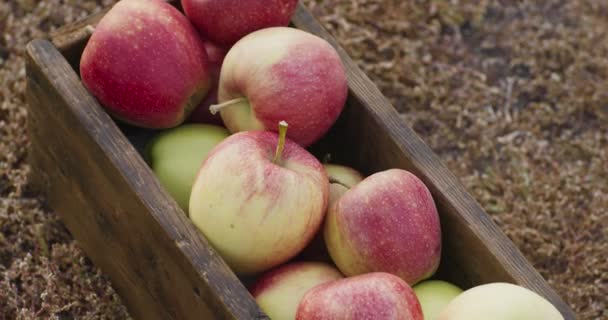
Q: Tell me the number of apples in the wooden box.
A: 12